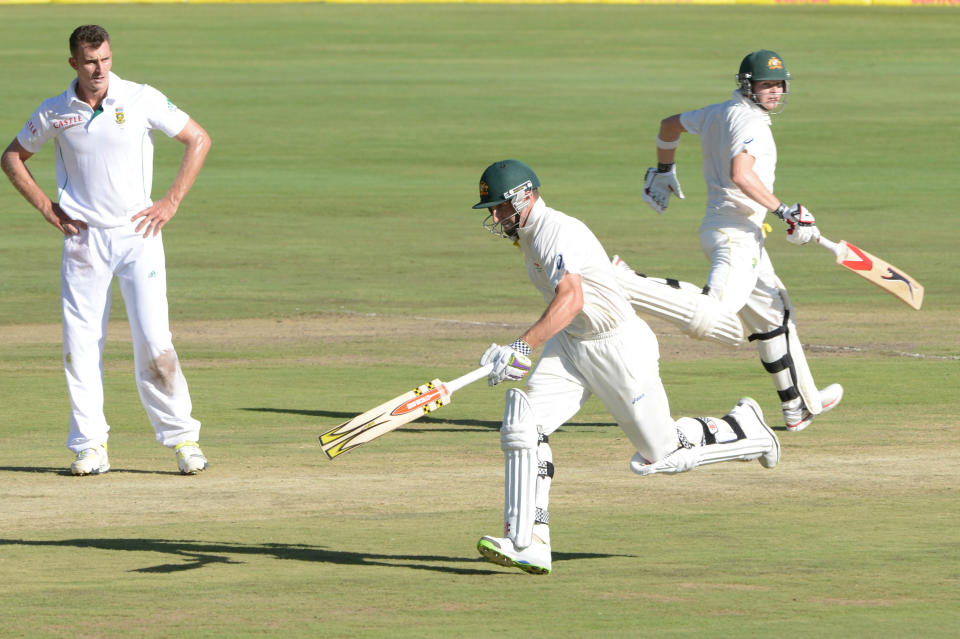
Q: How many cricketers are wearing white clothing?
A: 3